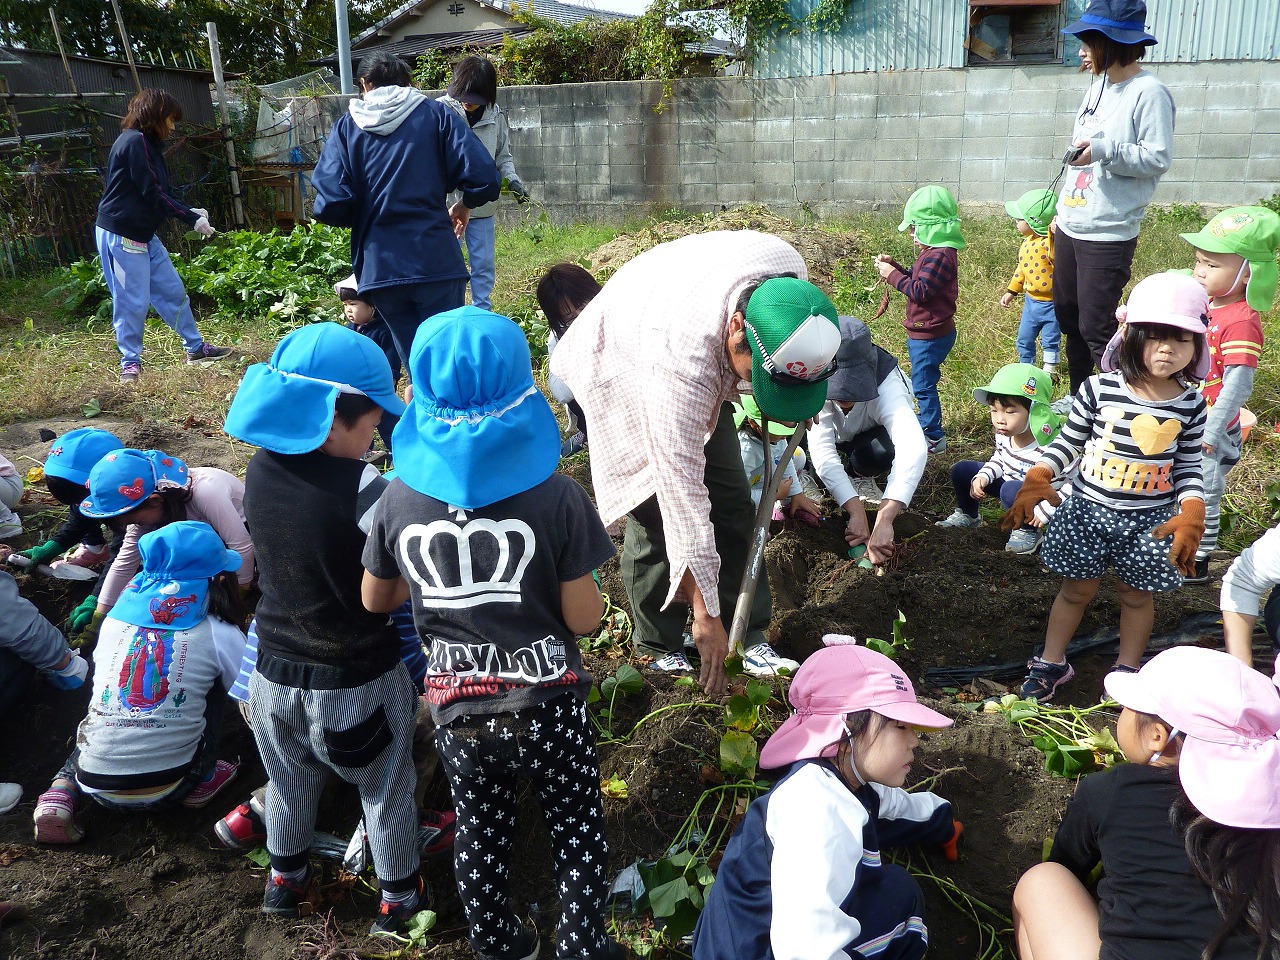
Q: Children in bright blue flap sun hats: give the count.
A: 5